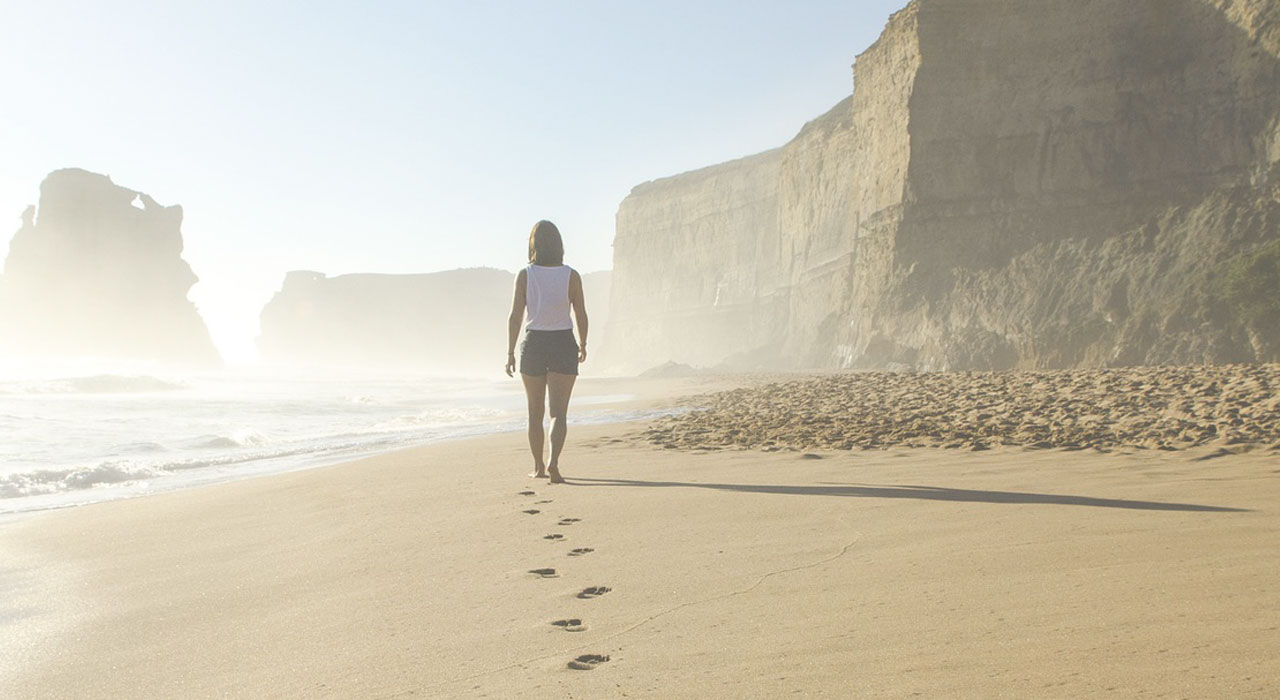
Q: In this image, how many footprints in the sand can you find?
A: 10